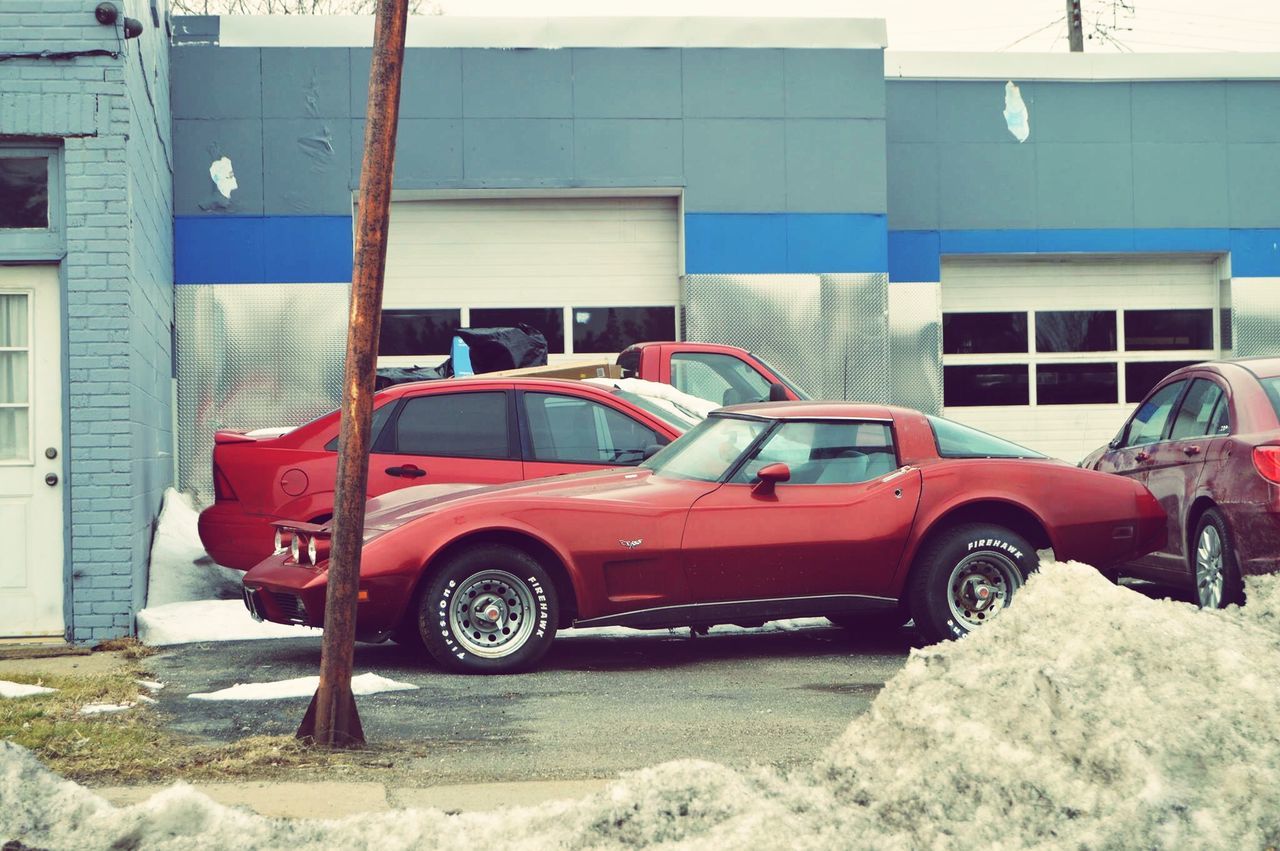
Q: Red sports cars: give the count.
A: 1